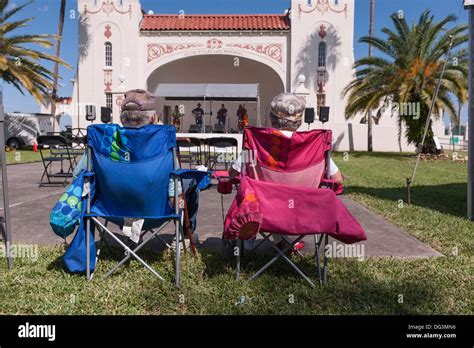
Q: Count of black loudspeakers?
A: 4